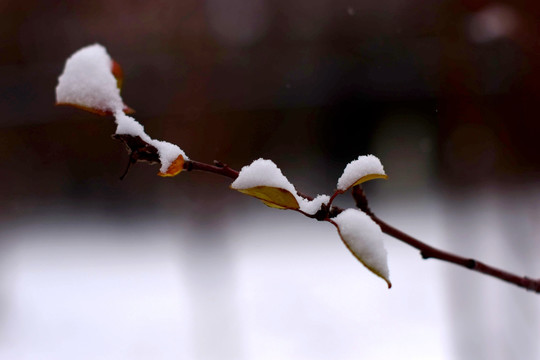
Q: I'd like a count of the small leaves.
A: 5